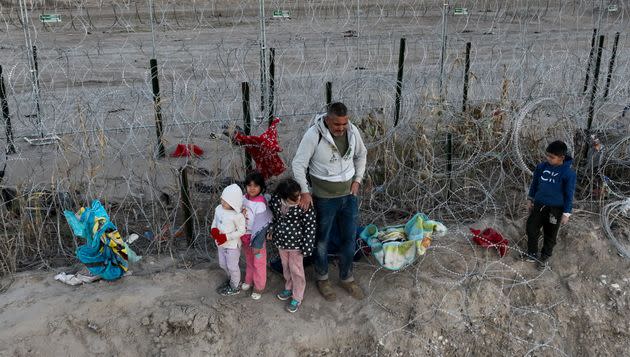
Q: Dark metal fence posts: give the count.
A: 13